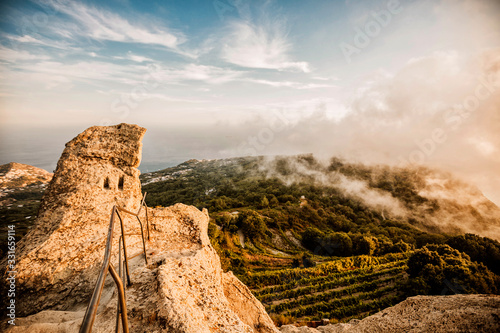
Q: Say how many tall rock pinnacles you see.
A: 1